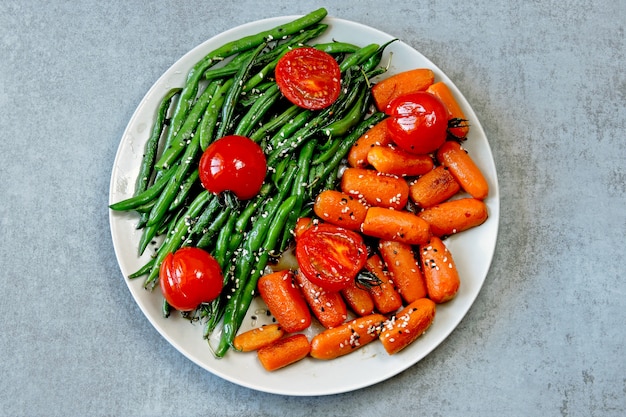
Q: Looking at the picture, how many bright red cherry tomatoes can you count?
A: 5